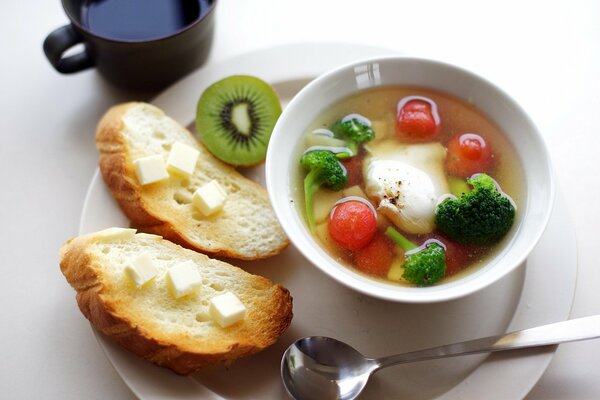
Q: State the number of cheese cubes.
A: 6